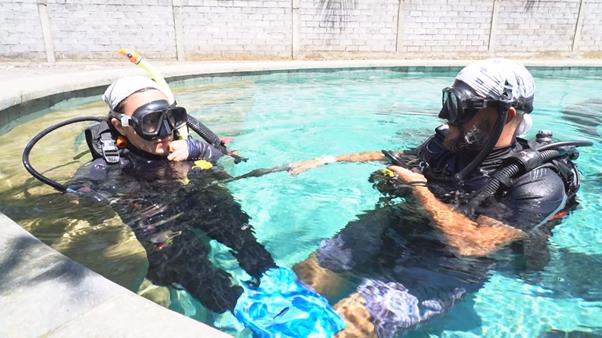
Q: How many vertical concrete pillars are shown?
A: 6